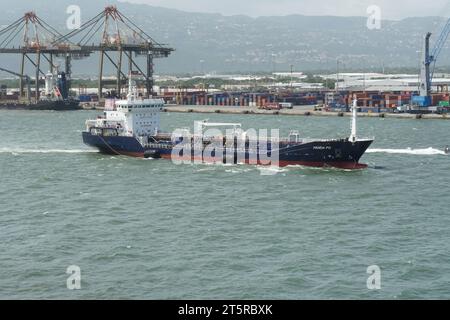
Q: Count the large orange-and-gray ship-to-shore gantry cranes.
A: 2